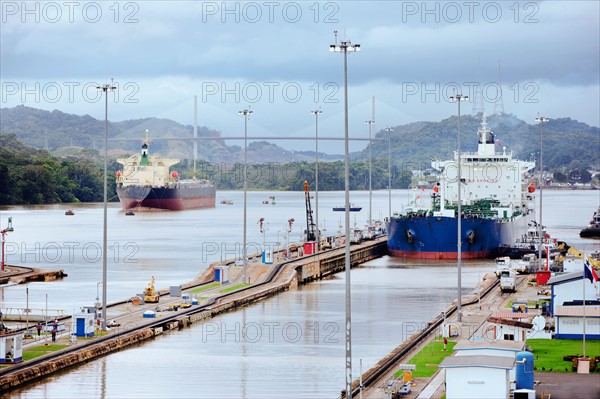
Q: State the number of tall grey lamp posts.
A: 8